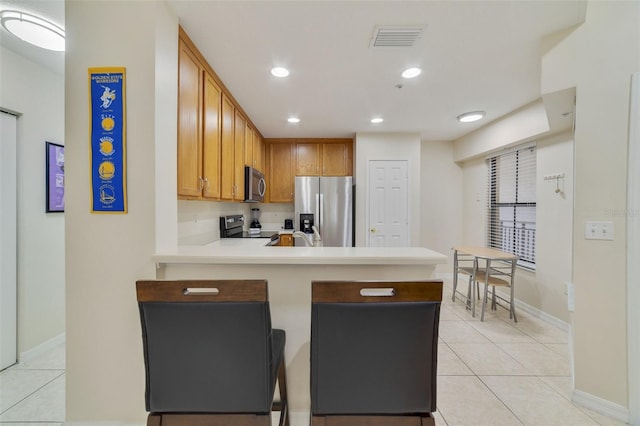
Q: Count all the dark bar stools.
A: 2